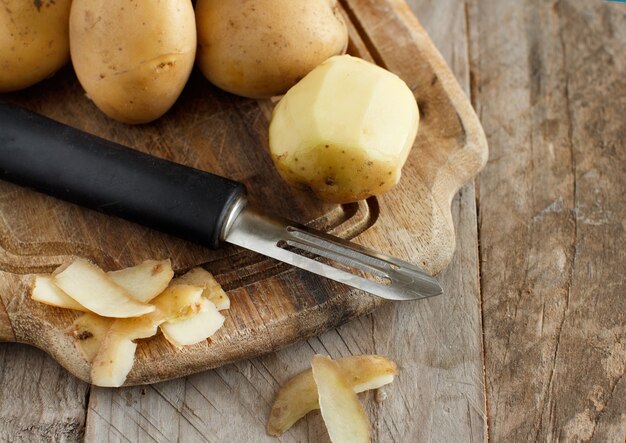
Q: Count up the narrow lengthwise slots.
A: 2